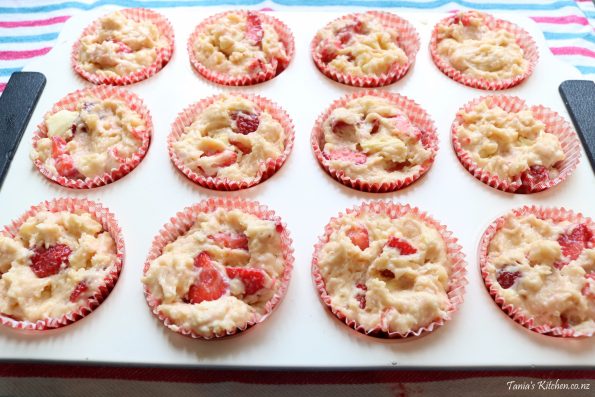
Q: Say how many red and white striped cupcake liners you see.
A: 12